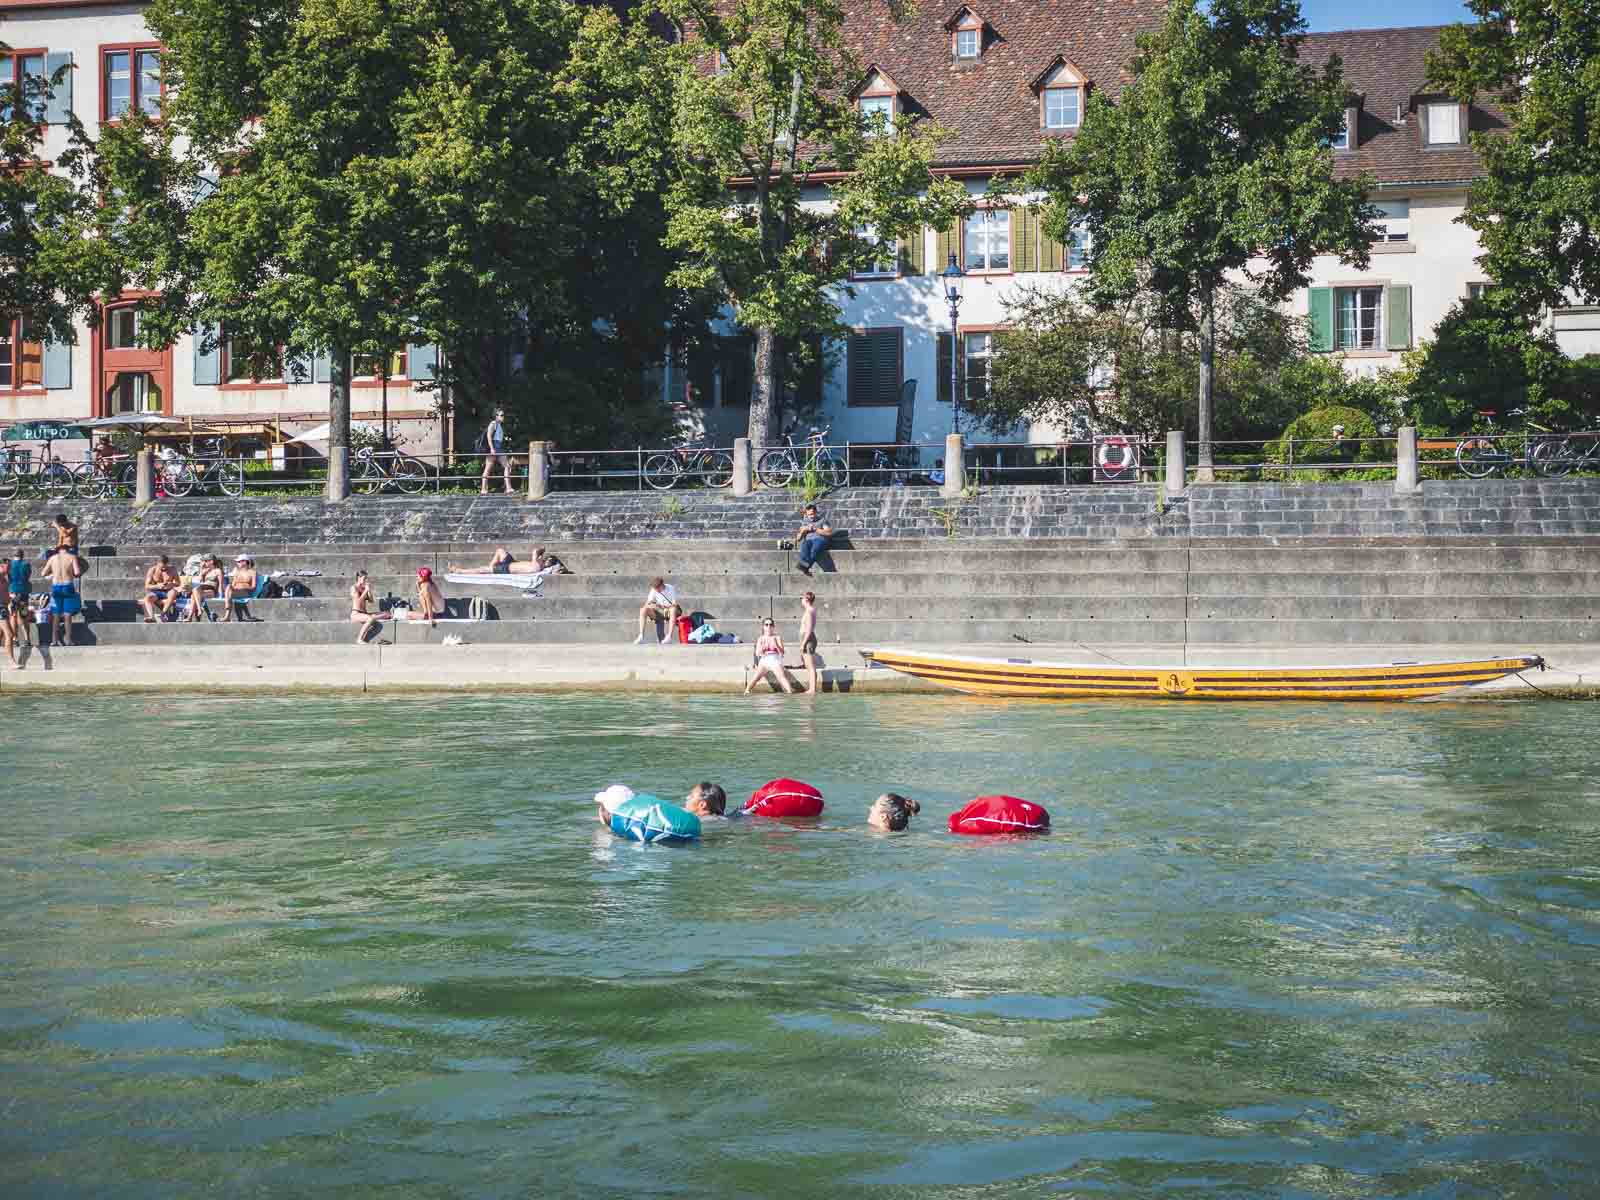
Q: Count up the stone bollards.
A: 7